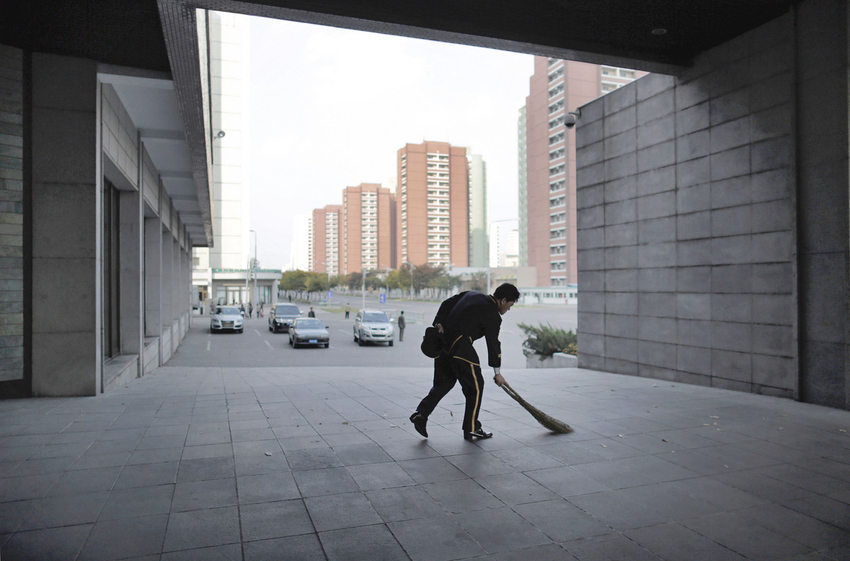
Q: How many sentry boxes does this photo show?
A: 0